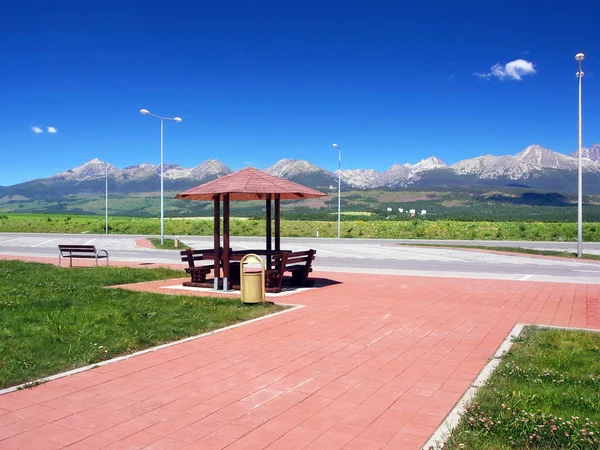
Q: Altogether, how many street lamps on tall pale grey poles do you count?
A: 4